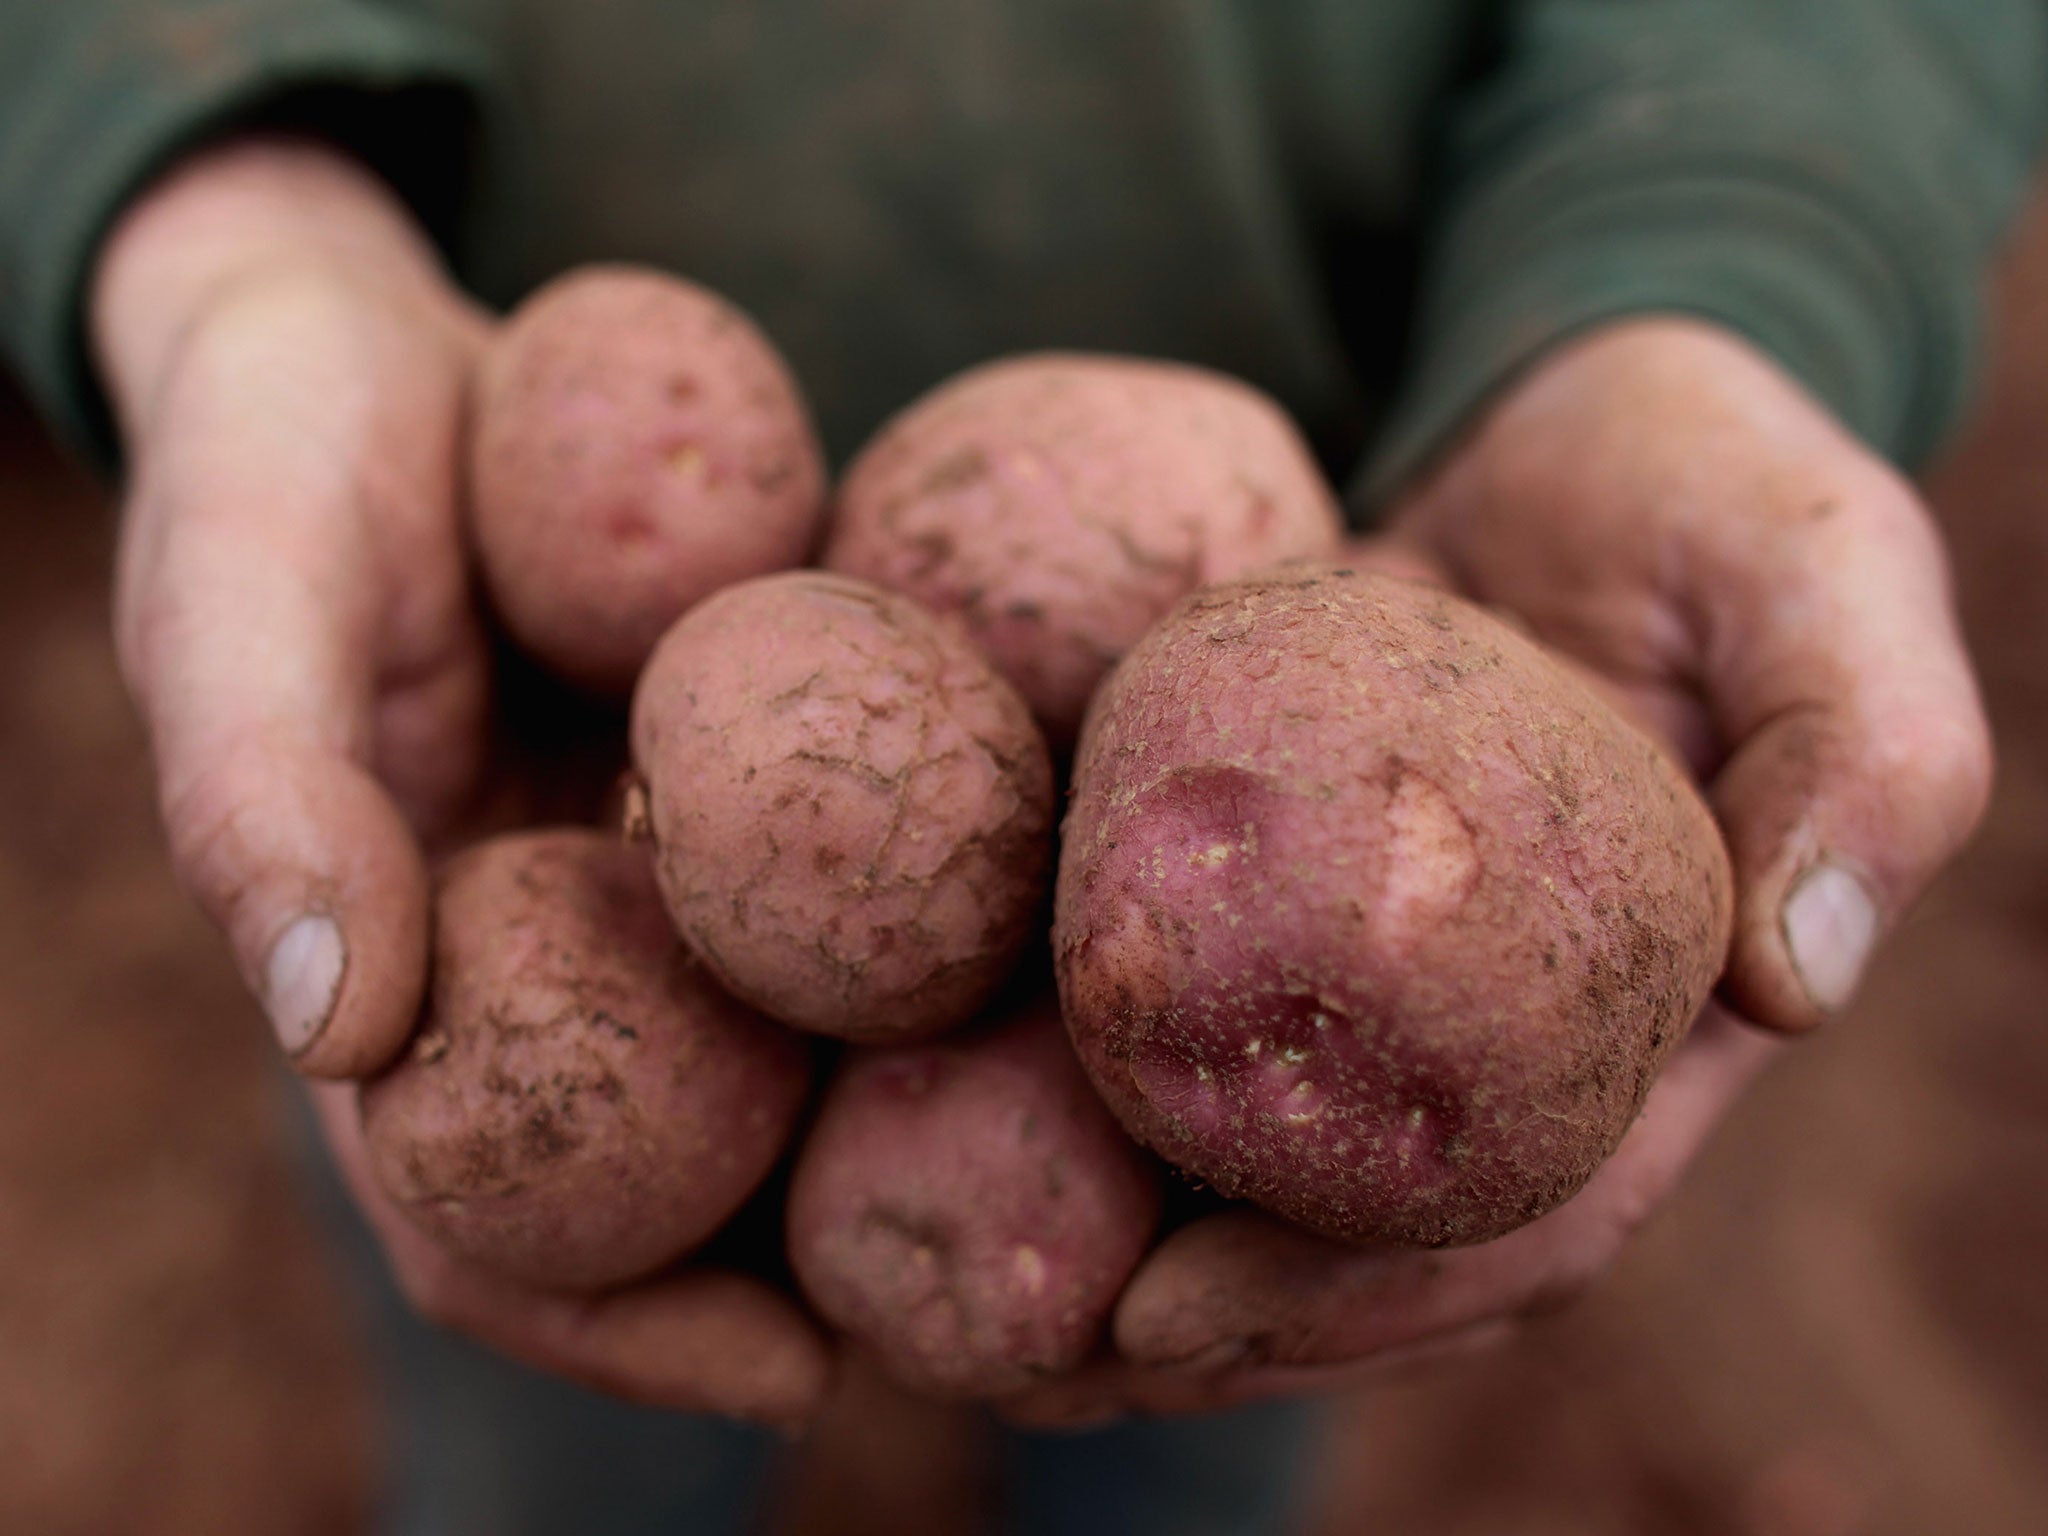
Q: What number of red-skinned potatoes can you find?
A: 6